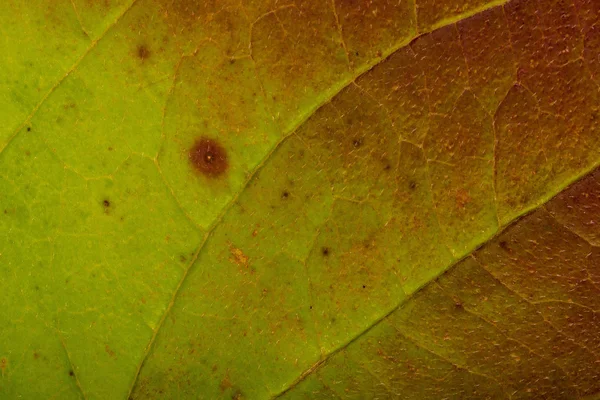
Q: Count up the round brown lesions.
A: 1